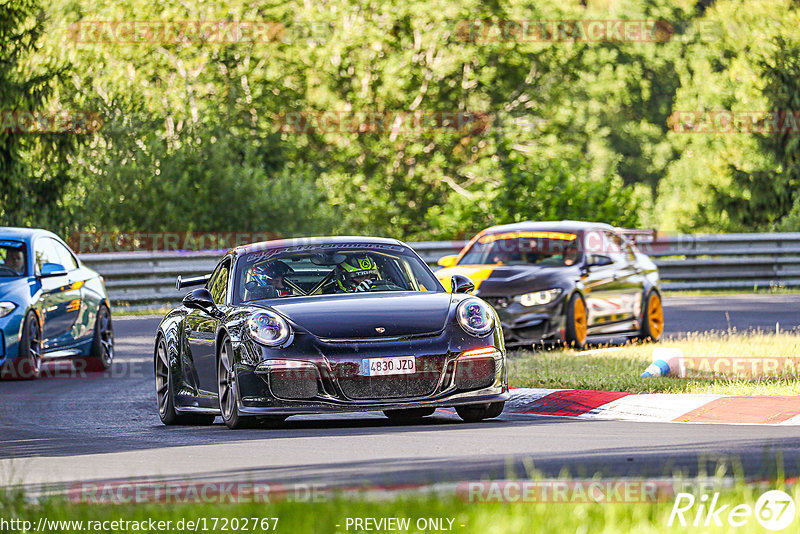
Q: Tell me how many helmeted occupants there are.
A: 2